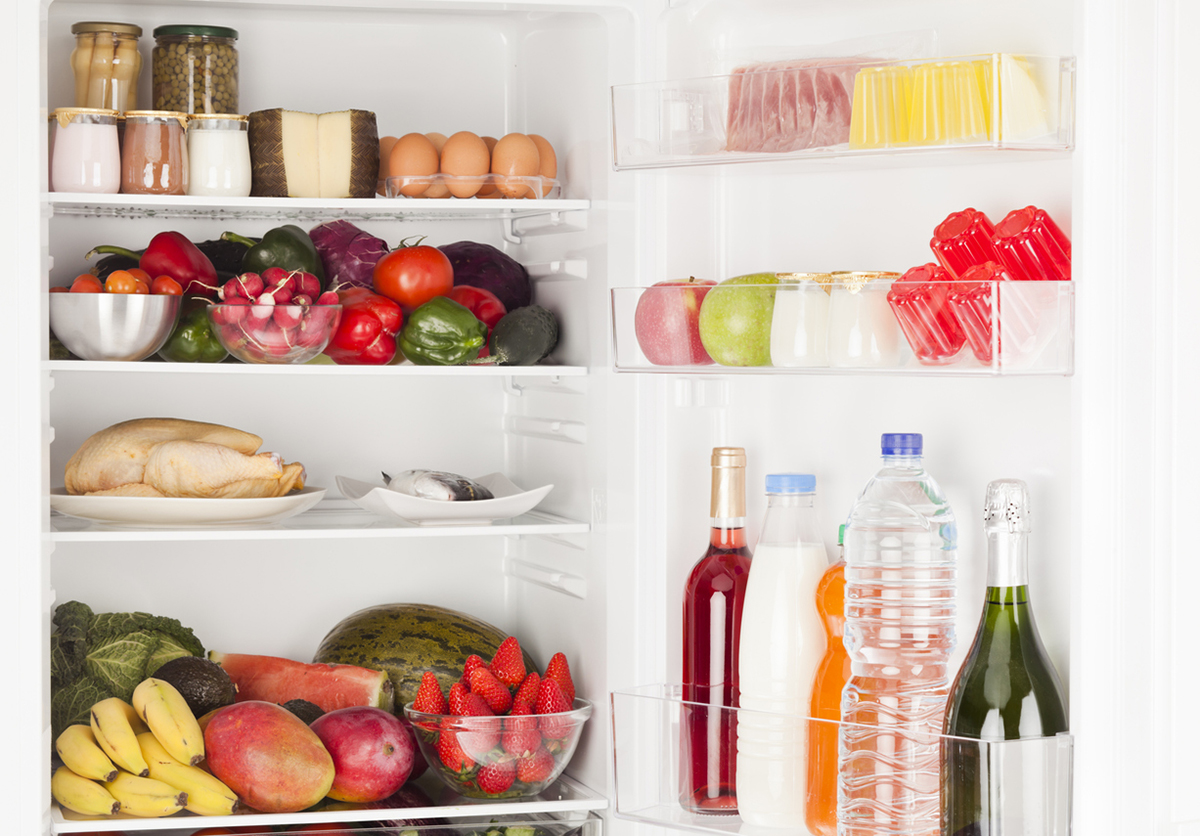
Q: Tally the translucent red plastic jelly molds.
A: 4